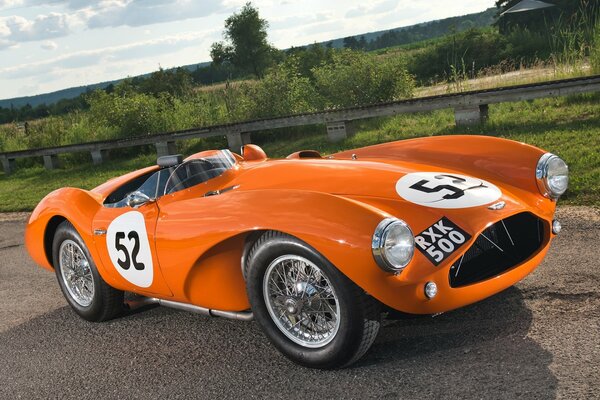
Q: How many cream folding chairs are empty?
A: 0